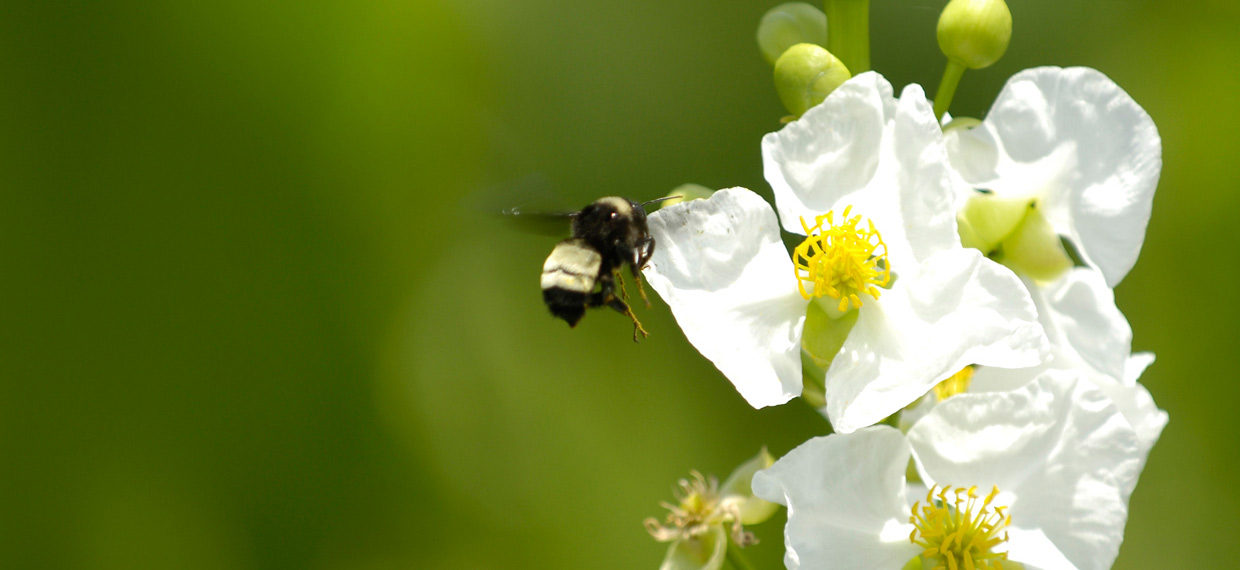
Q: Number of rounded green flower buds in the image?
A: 3